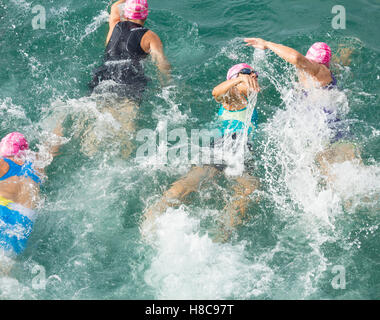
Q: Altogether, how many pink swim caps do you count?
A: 4